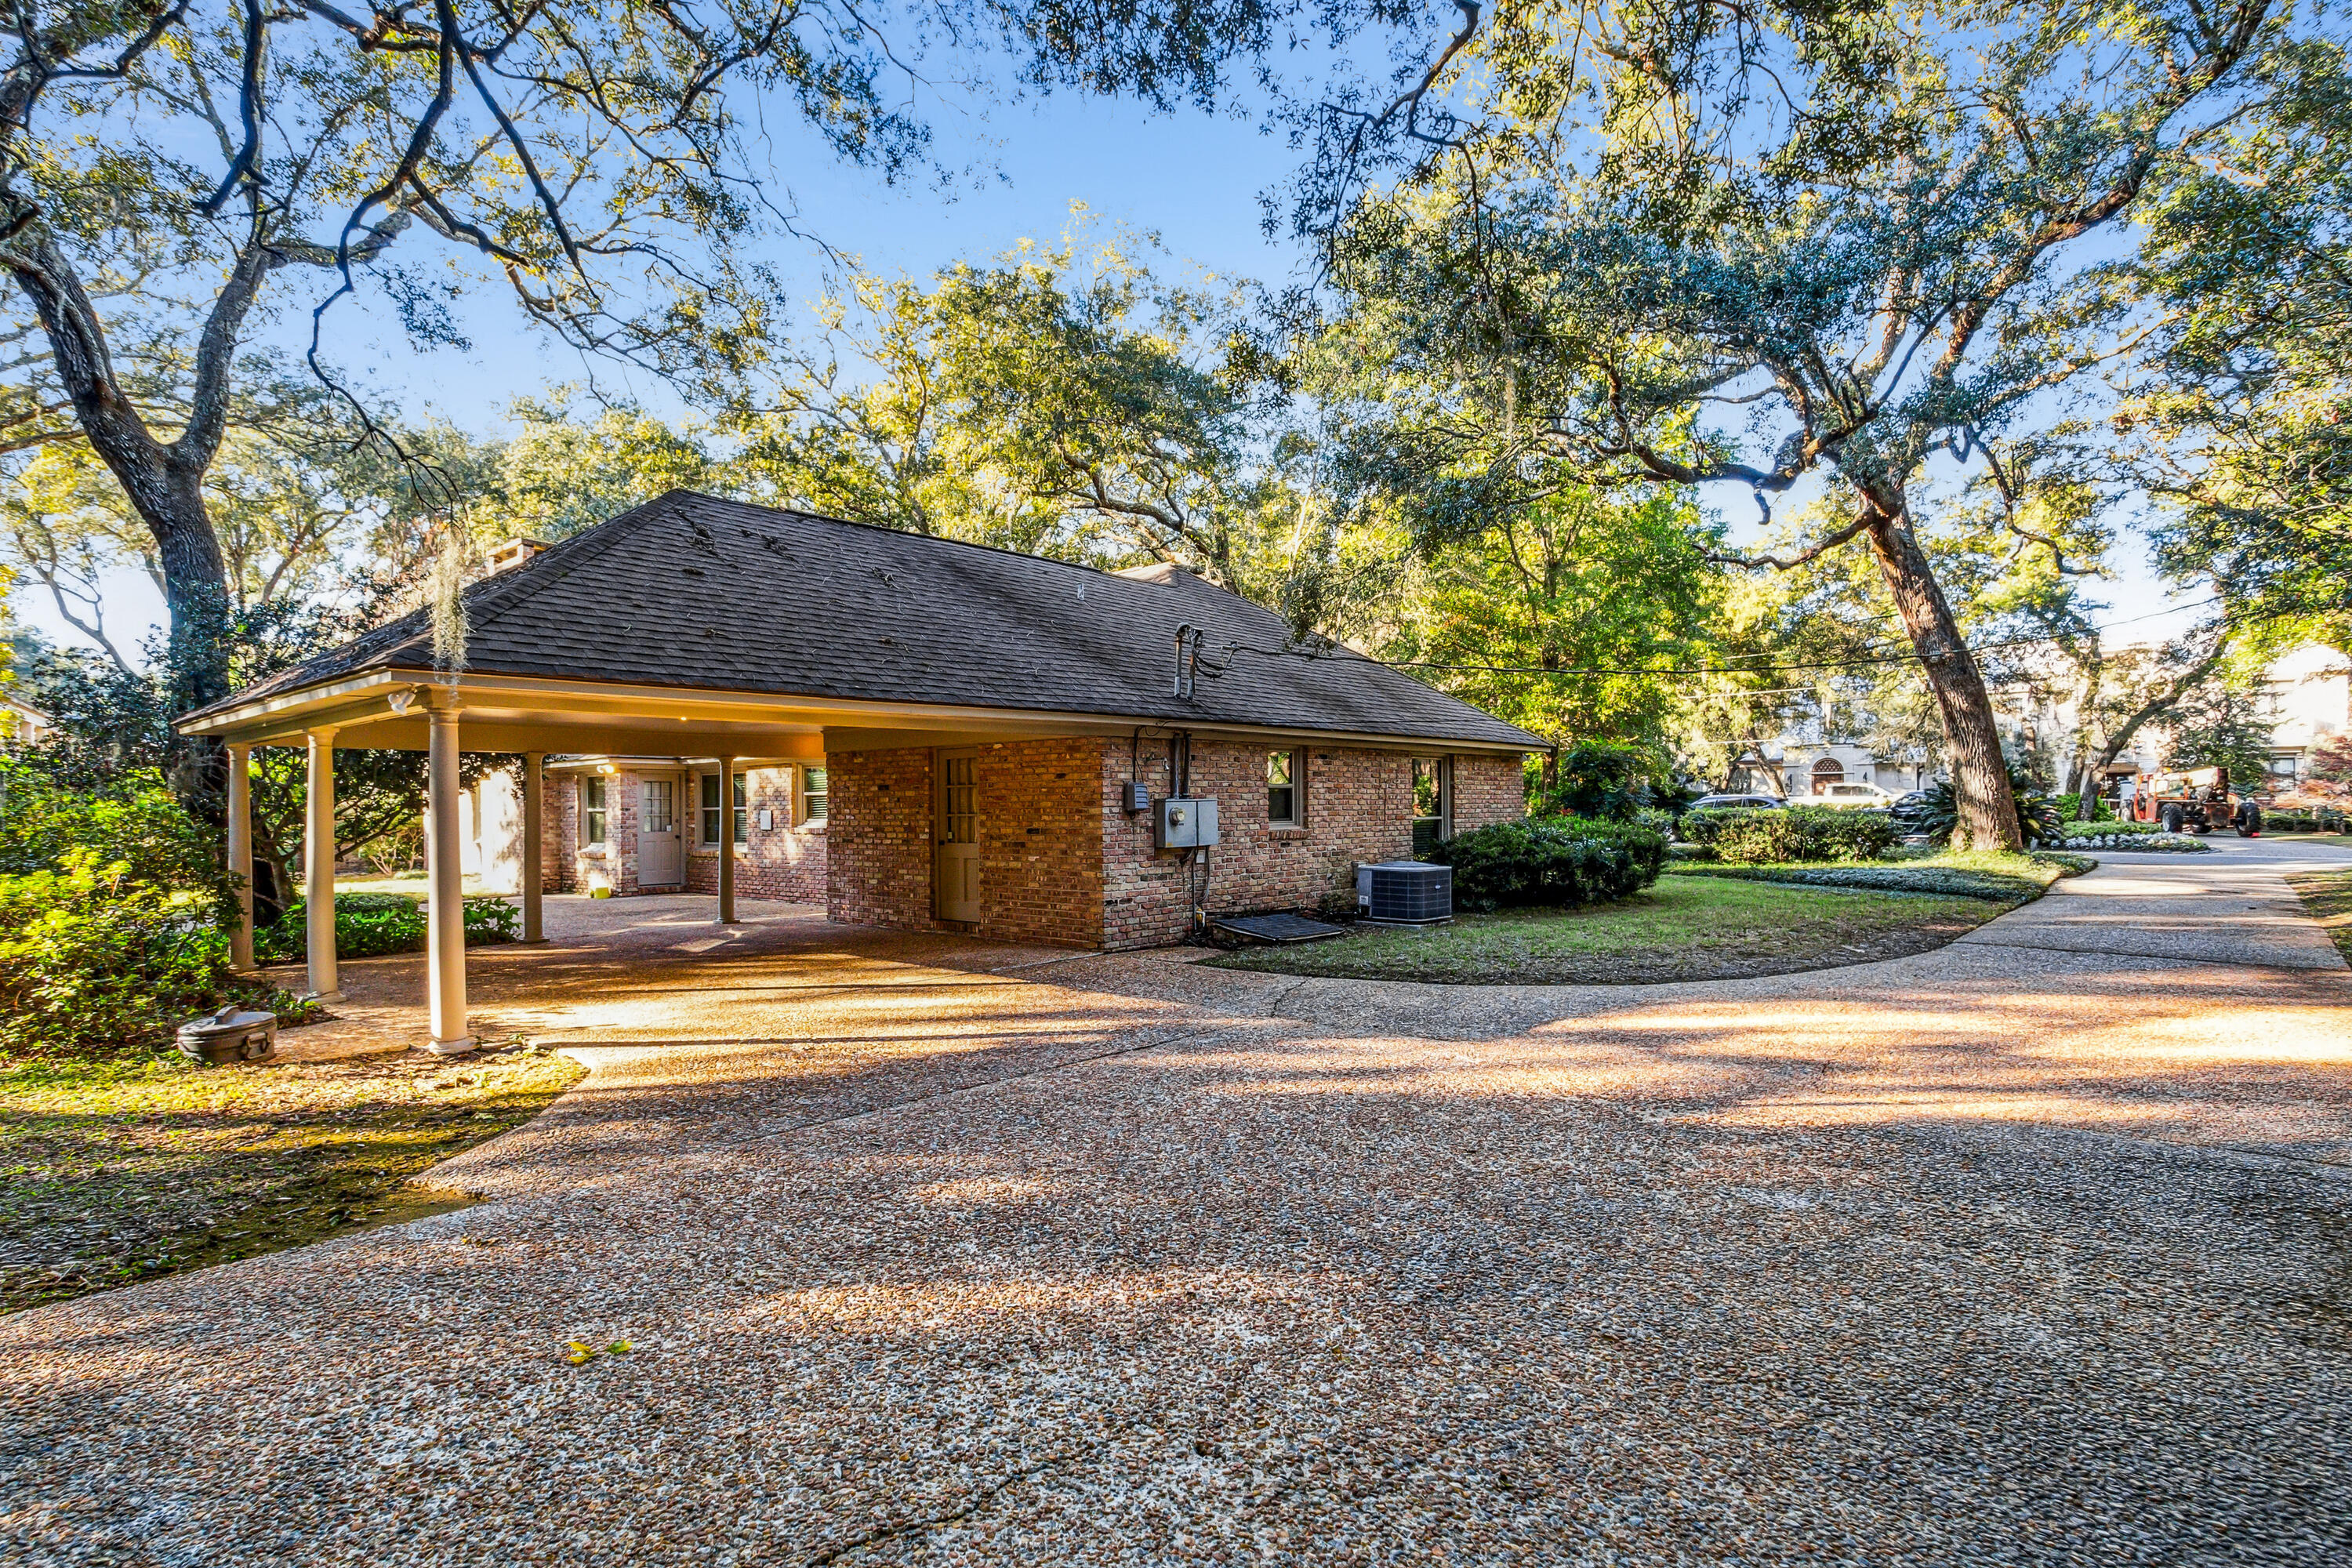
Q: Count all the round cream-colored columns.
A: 5